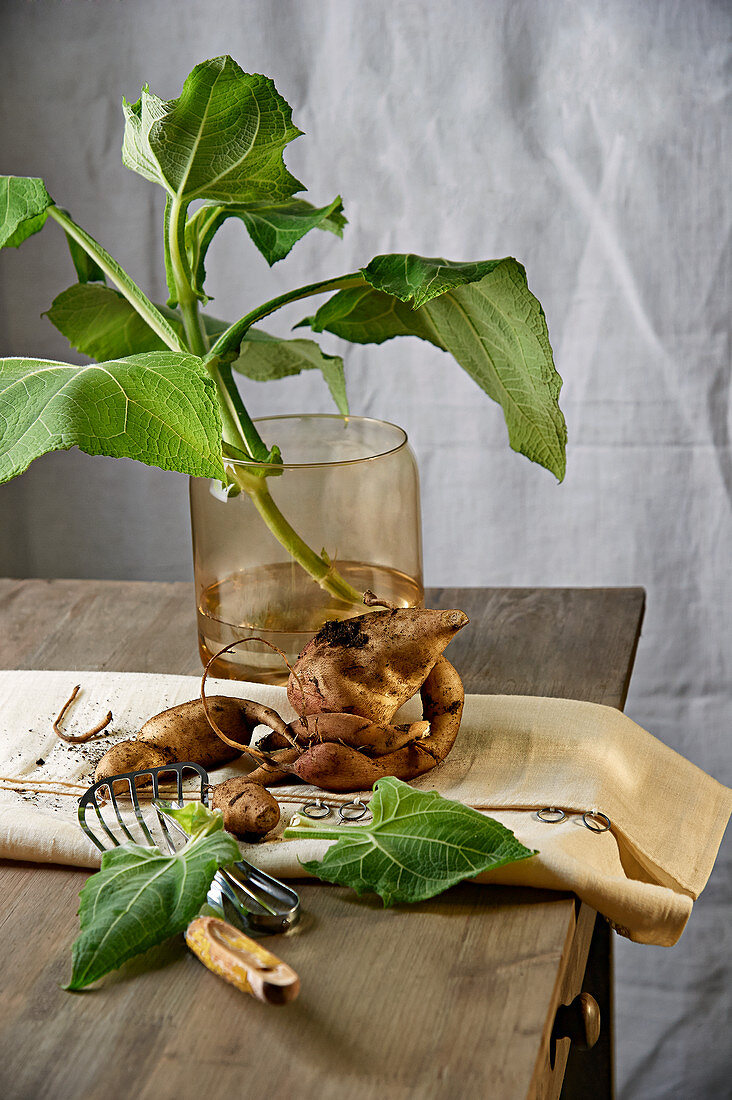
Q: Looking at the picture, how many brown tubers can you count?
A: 5